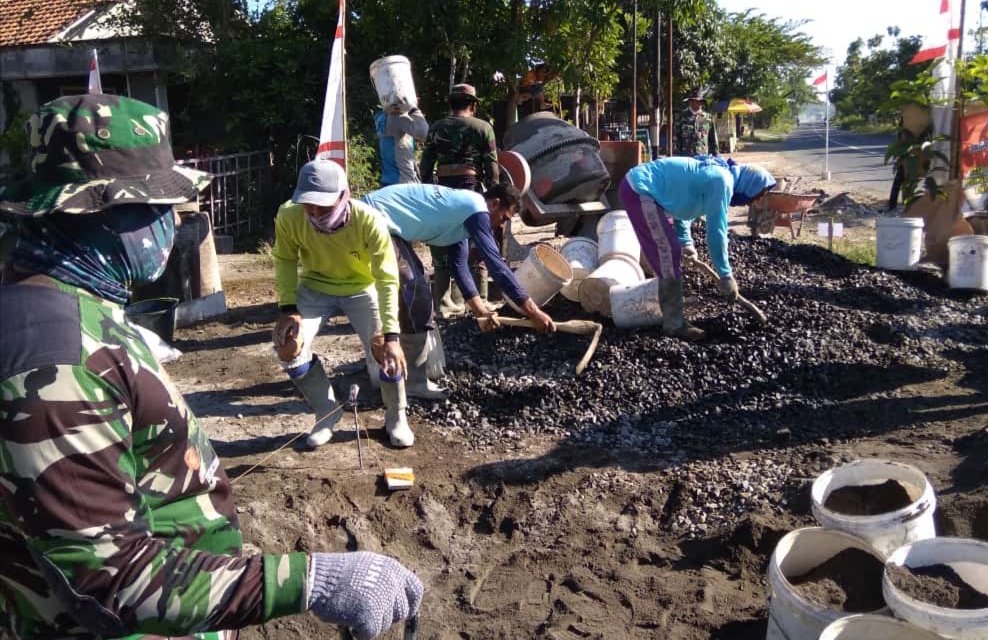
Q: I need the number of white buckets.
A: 12